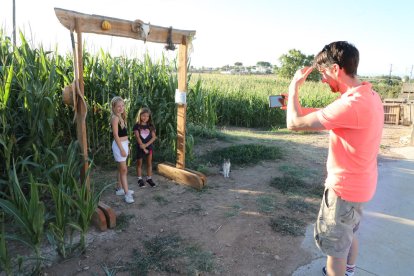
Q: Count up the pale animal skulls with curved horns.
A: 1